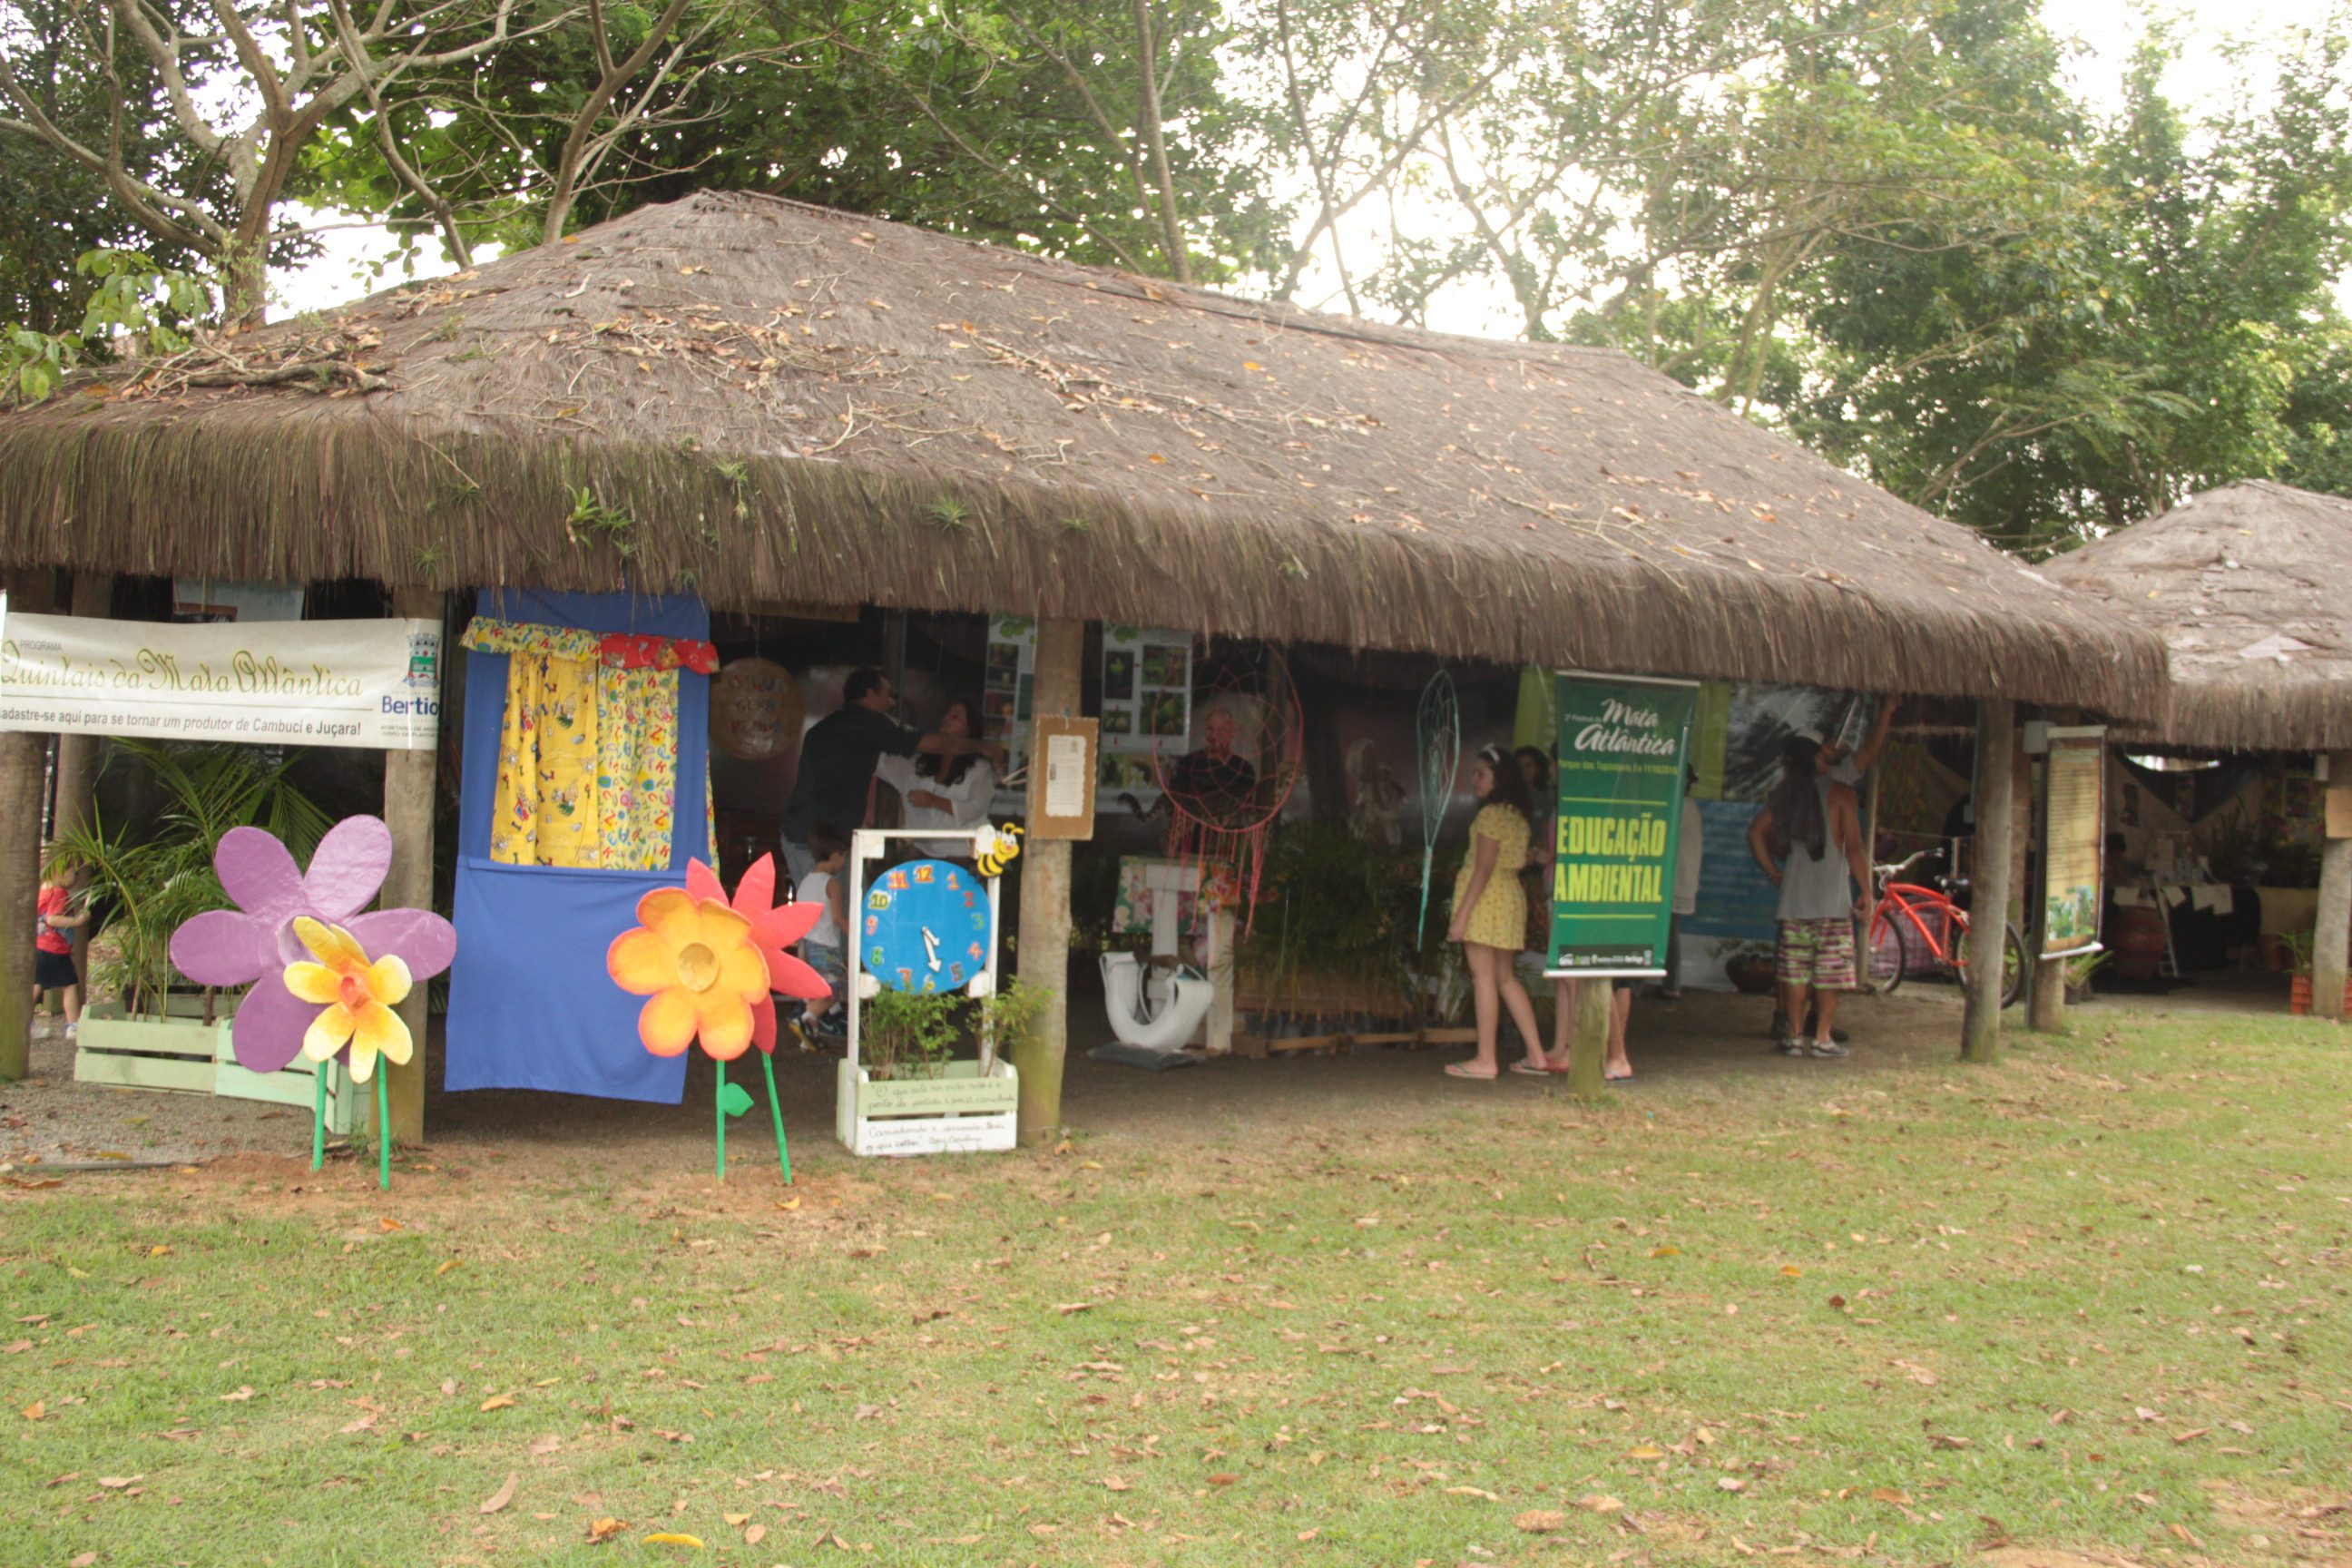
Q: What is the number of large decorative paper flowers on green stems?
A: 4